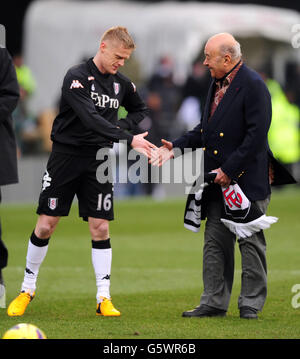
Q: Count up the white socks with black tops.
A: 2